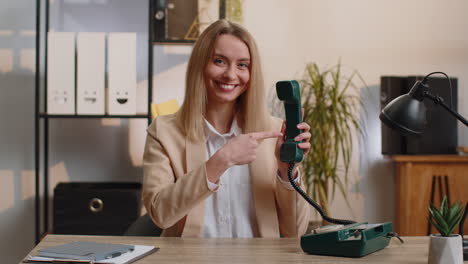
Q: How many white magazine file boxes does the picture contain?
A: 3